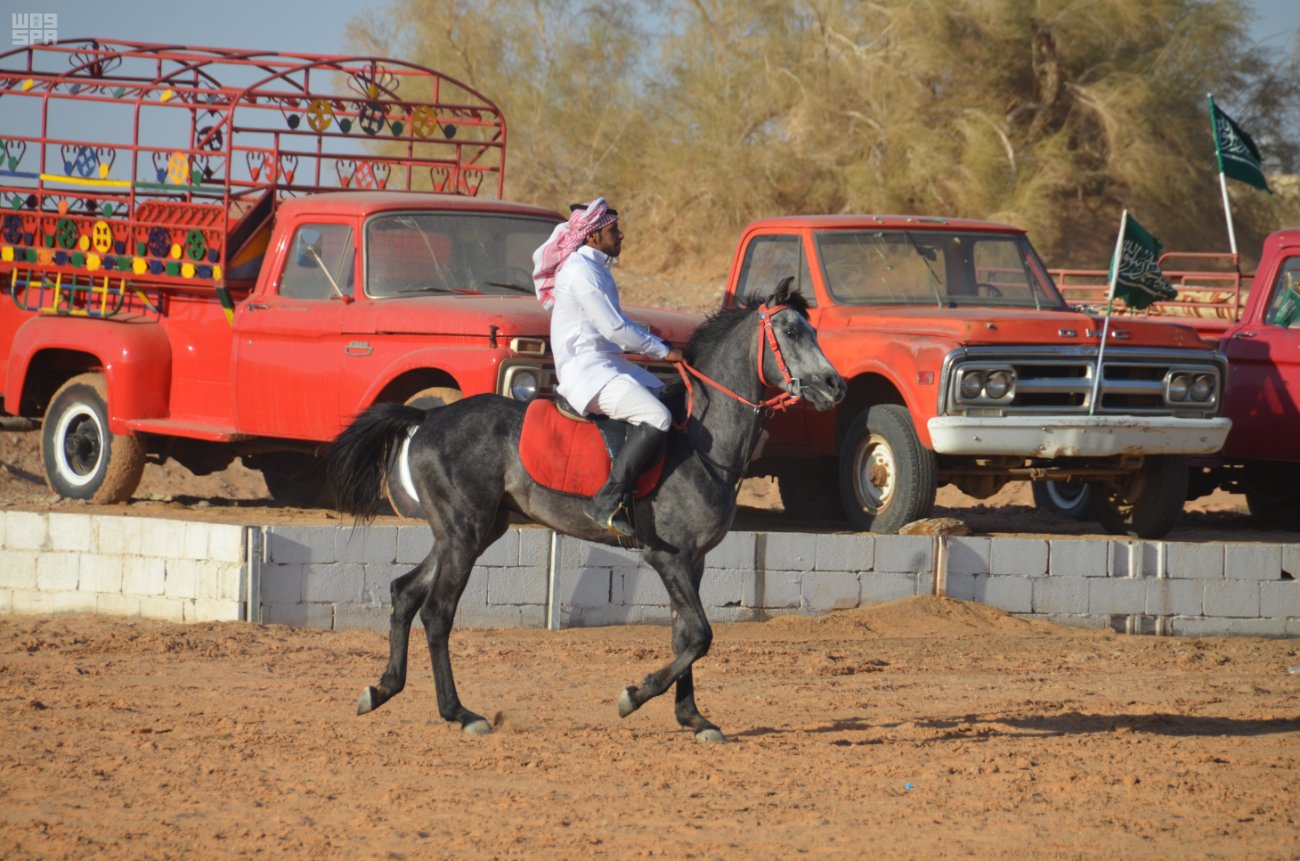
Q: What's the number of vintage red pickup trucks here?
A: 3